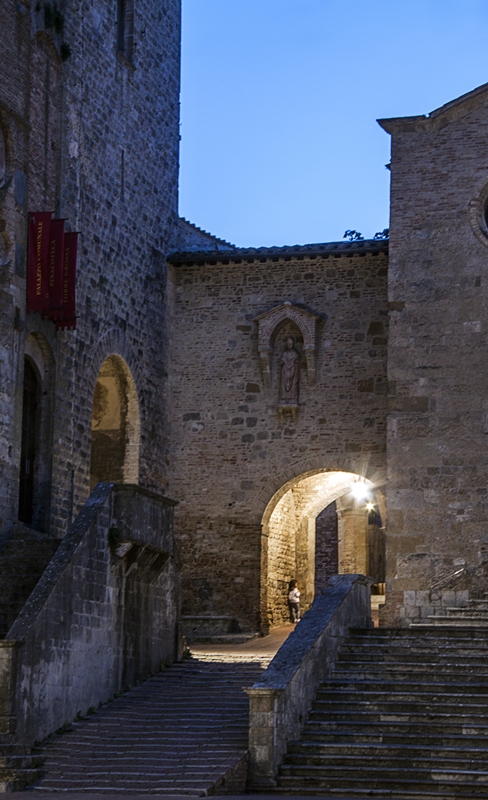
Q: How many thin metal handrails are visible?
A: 1